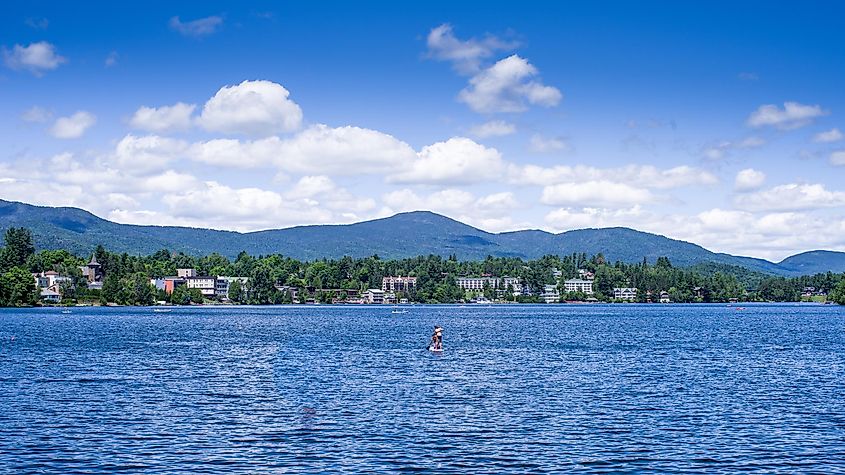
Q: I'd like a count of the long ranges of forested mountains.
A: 1